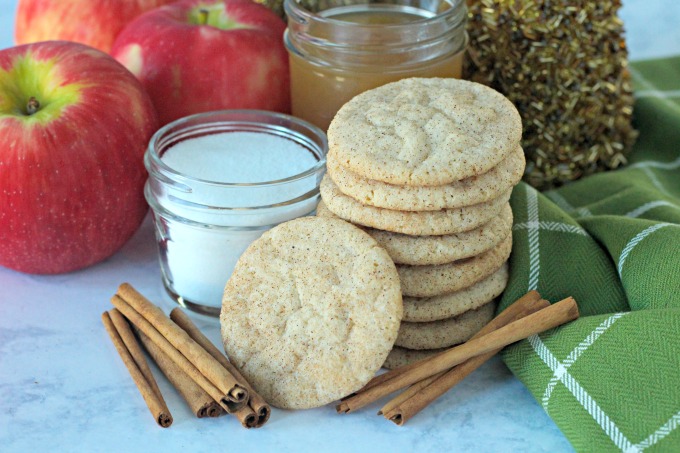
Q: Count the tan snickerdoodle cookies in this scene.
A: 9